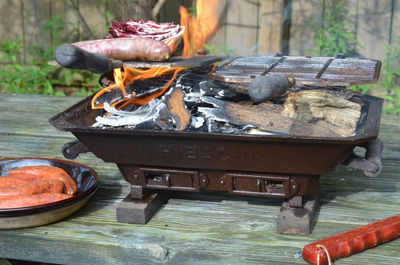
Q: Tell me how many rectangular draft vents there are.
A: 2